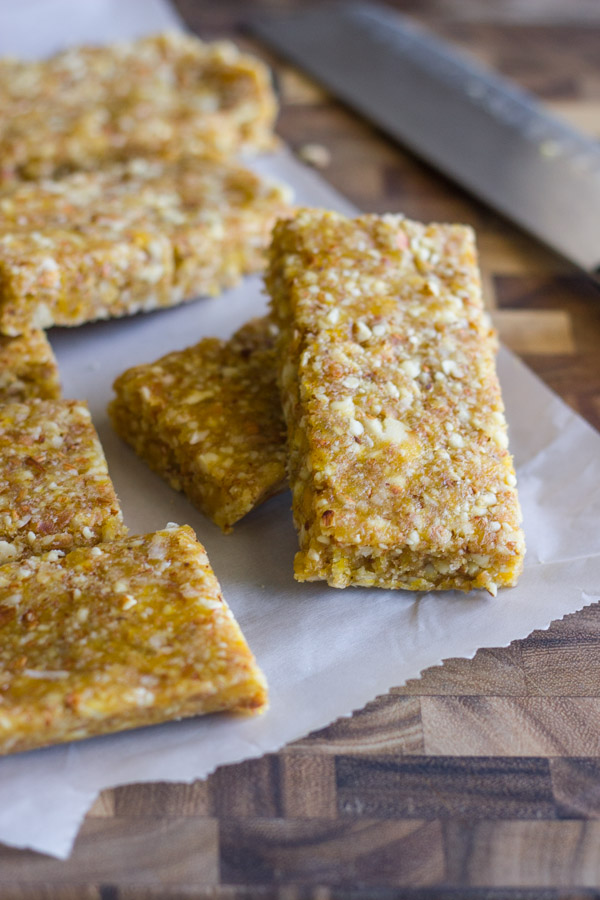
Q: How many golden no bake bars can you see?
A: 7